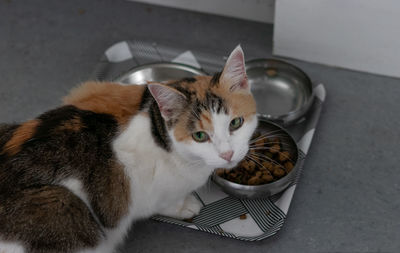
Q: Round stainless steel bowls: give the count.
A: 3